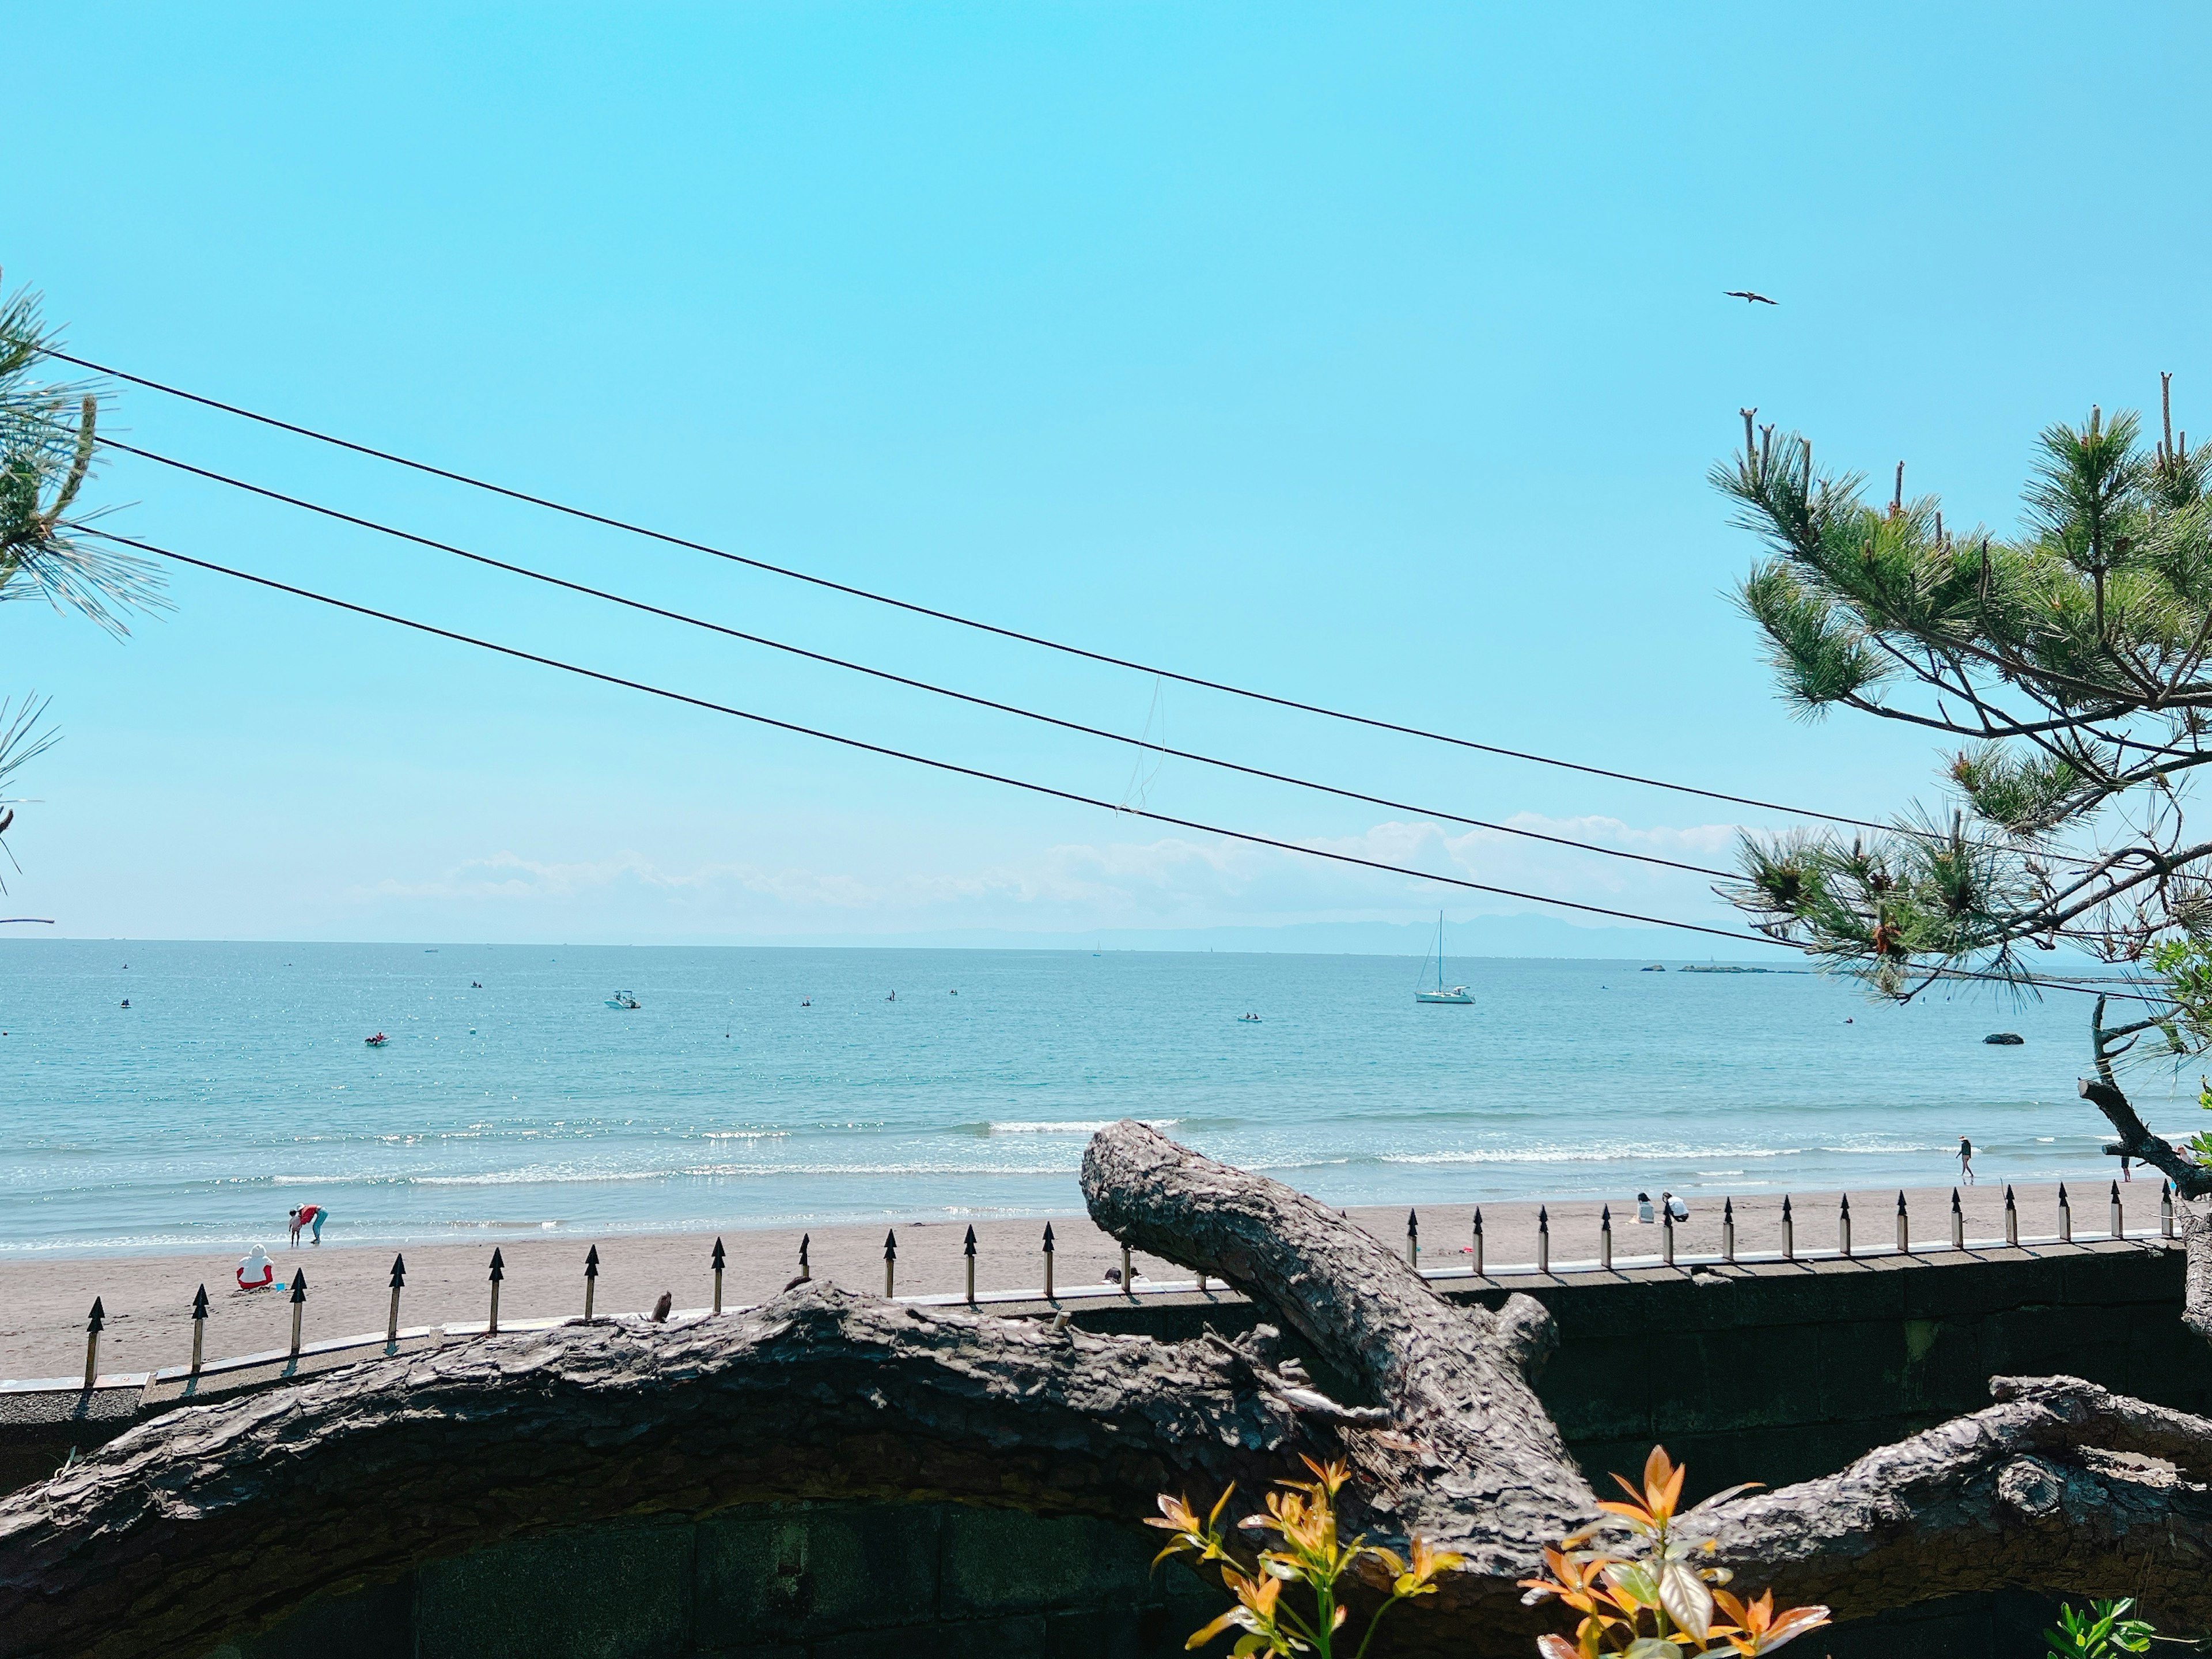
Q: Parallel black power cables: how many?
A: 3